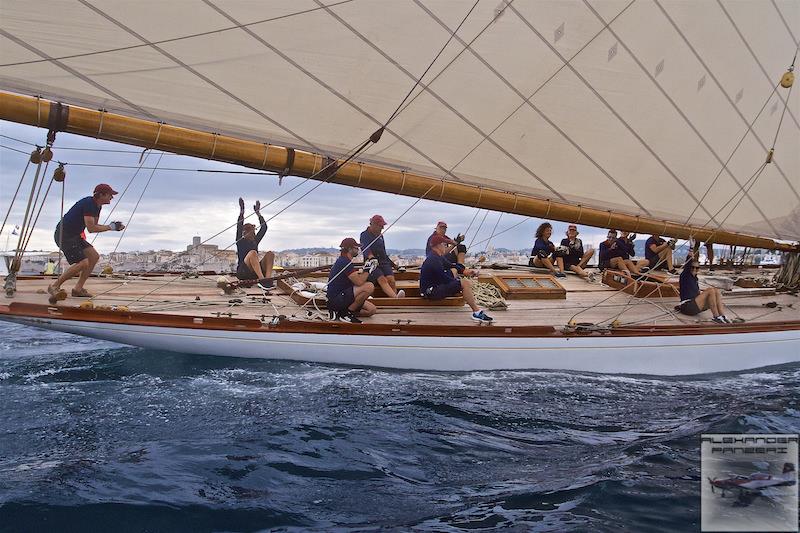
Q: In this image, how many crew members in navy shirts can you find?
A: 12